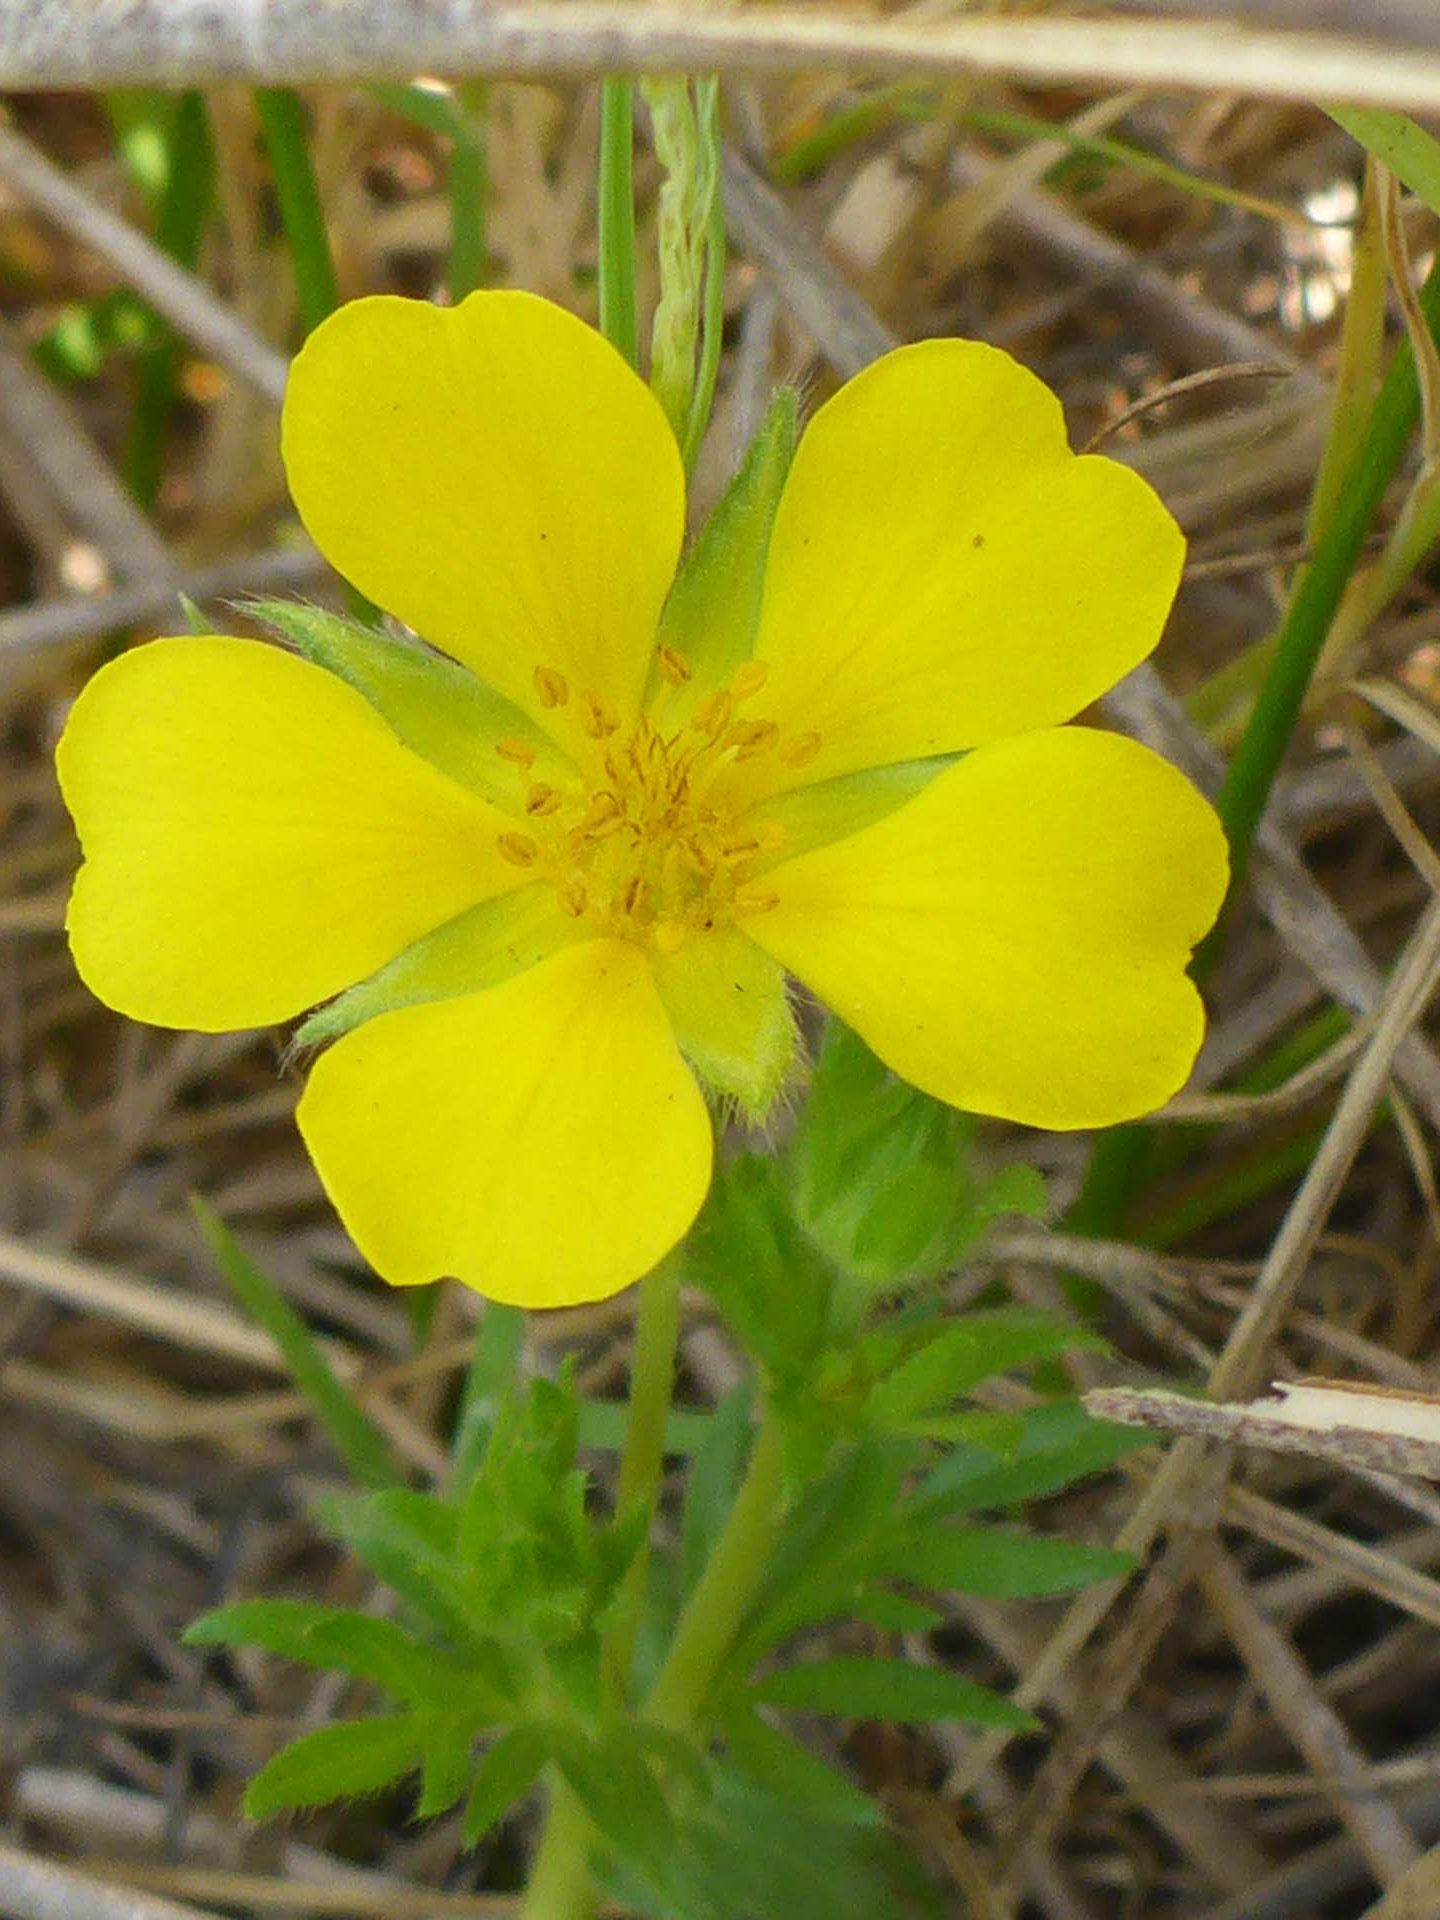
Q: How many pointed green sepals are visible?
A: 5